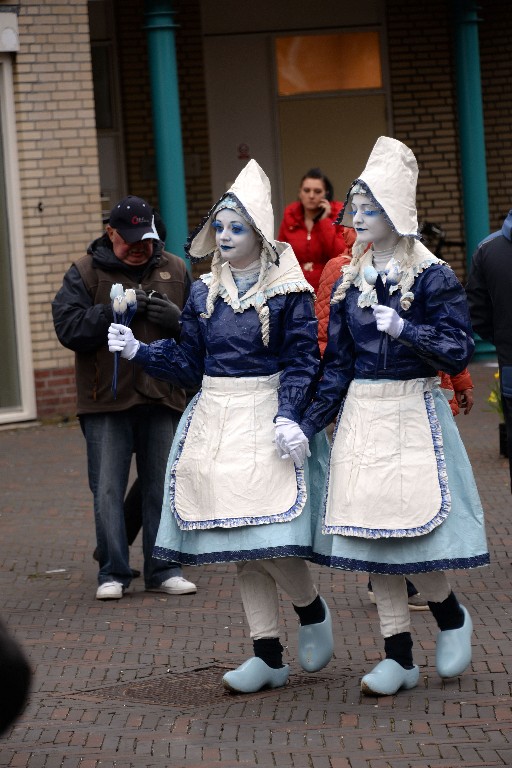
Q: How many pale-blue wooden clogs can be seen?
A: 4